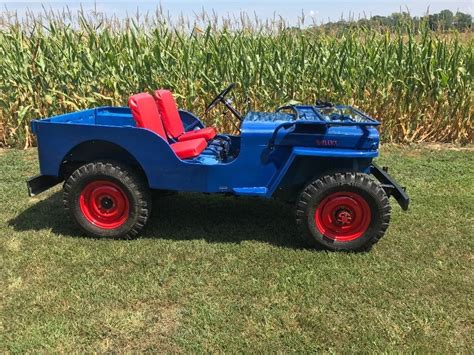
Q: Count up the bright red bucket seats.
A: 2